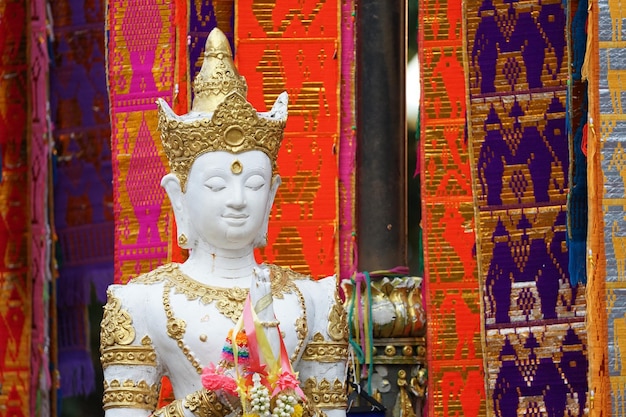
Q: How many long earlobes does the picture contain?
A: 2